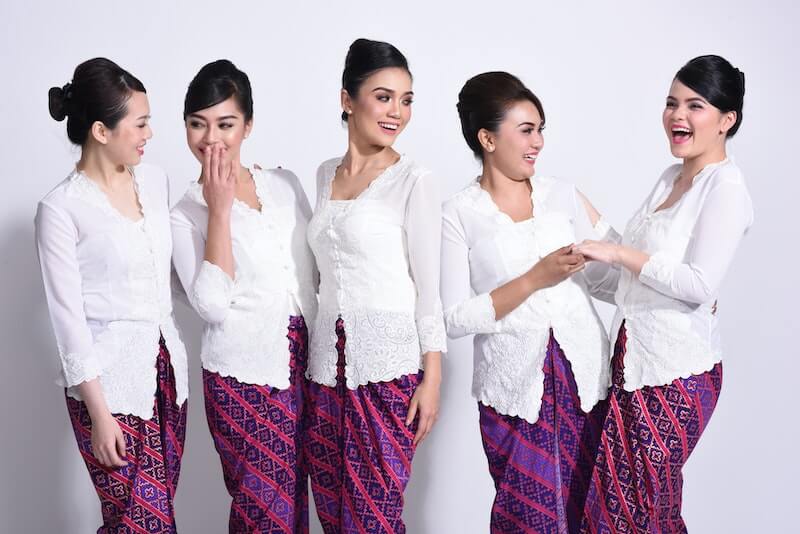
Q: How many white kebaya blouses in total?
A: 5